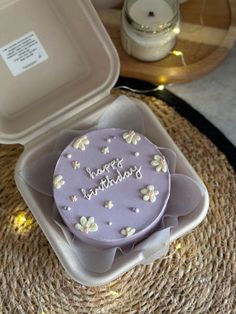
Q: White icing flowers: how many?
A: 11